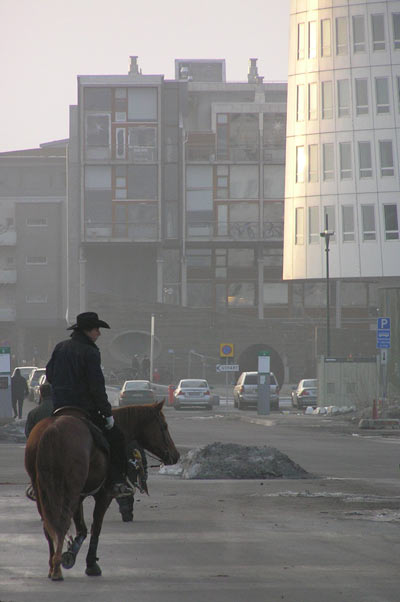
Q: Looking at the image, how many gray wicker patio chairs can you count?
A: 0